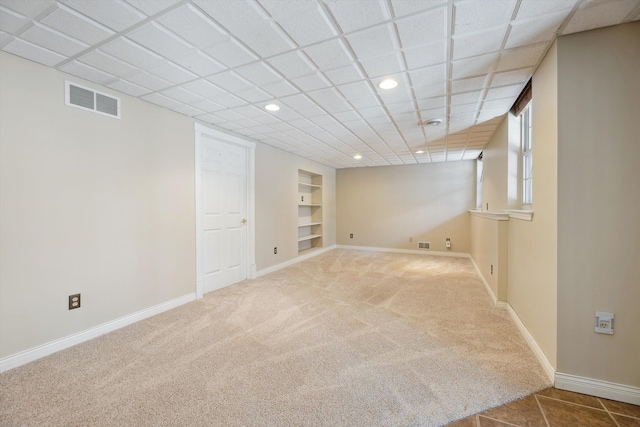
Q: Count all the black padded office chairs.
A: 0